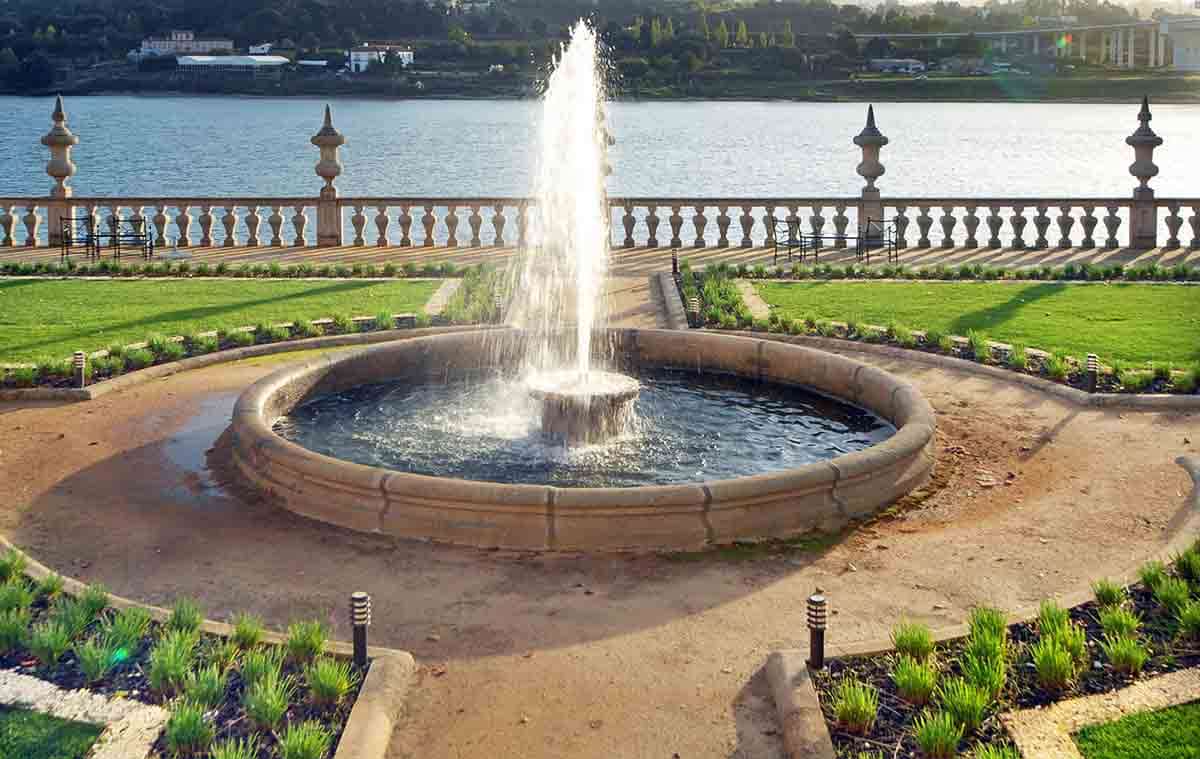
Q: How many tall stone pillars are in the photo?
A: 4